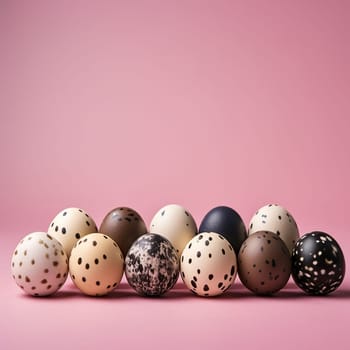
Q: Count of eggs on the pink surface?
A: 11